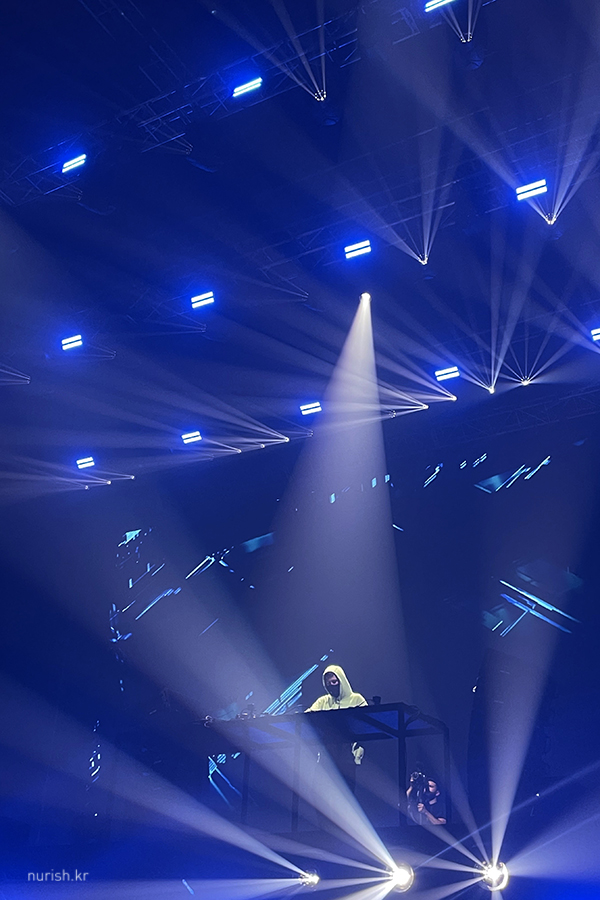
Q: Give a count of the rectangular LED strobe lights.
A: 12